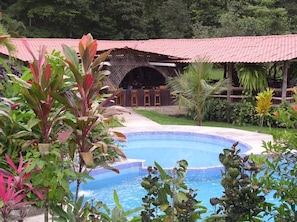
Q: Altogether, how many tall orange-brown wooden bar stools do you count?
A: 4